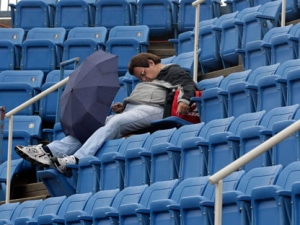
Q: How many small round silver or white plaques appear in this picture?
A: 6